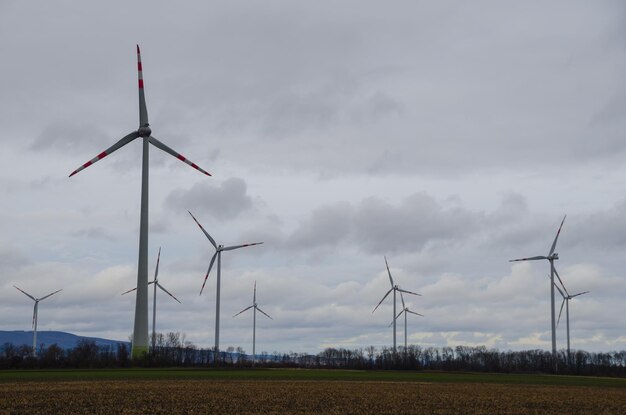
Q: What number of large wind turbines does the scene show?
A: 9